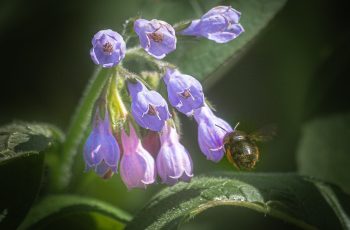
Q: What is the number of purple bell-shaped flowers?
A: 9